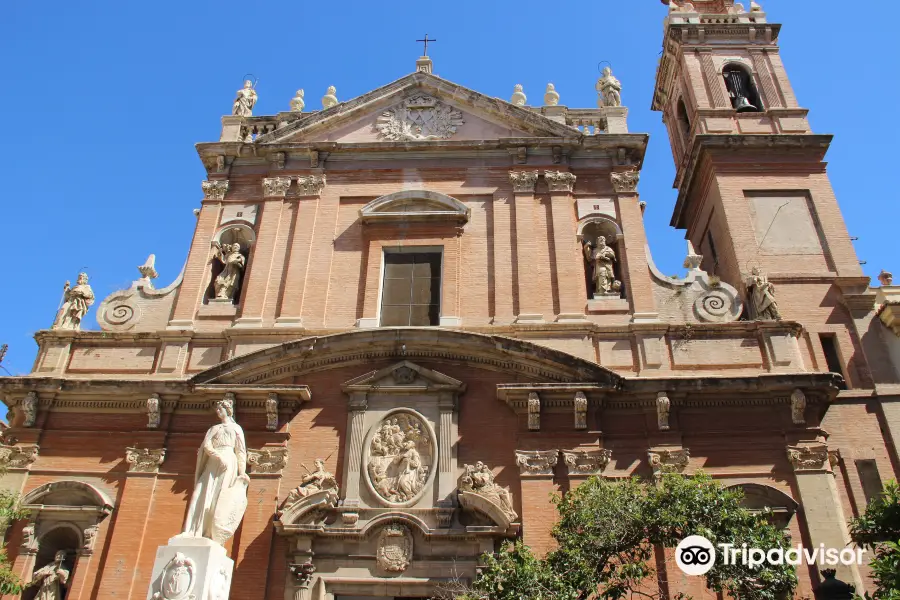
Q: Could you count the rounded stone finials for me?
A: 4